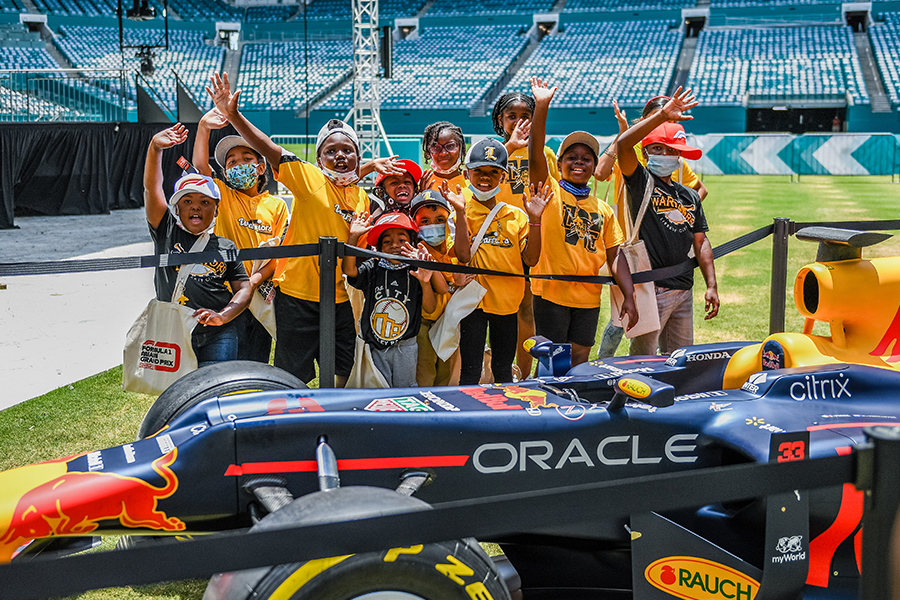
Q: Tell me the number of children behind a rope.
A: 12